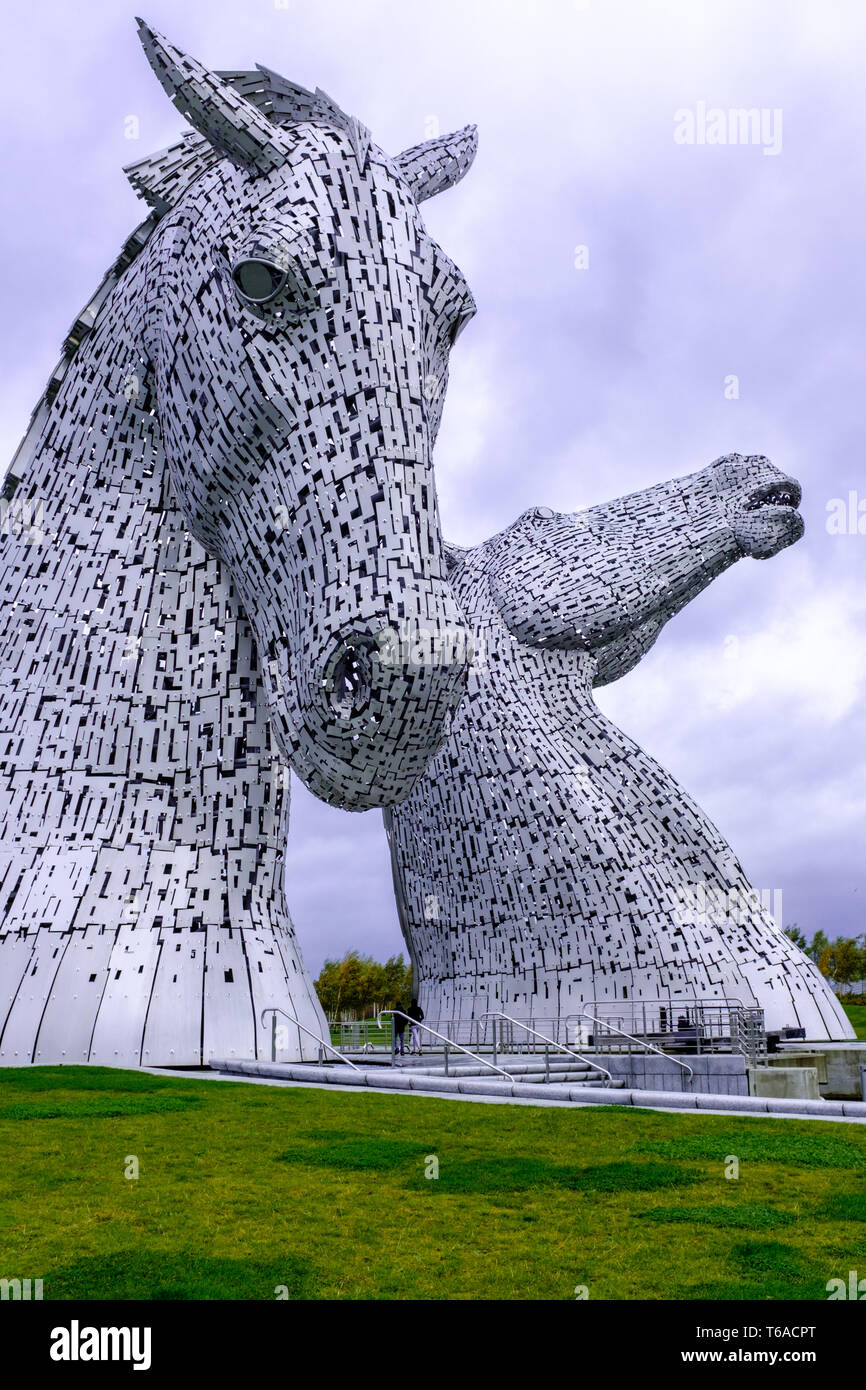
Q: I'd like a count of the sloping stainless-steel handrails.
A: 4